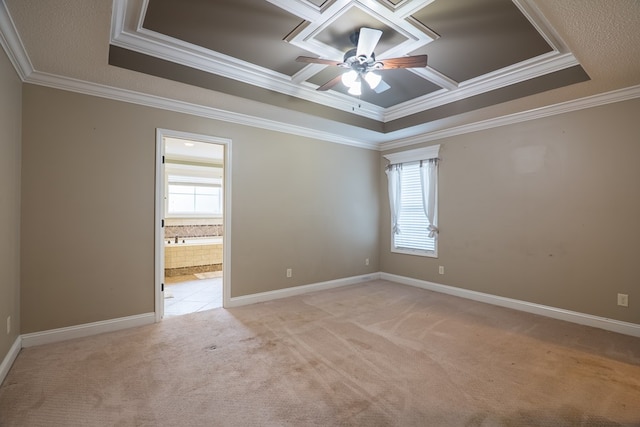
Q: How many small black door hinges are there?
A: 3